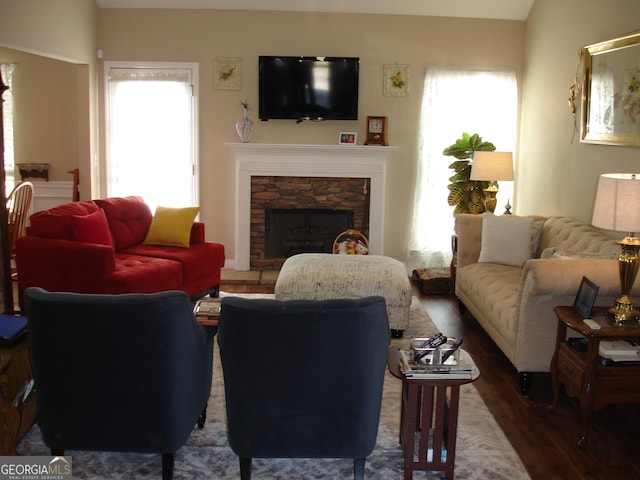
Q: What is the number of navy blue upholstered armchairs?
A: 2